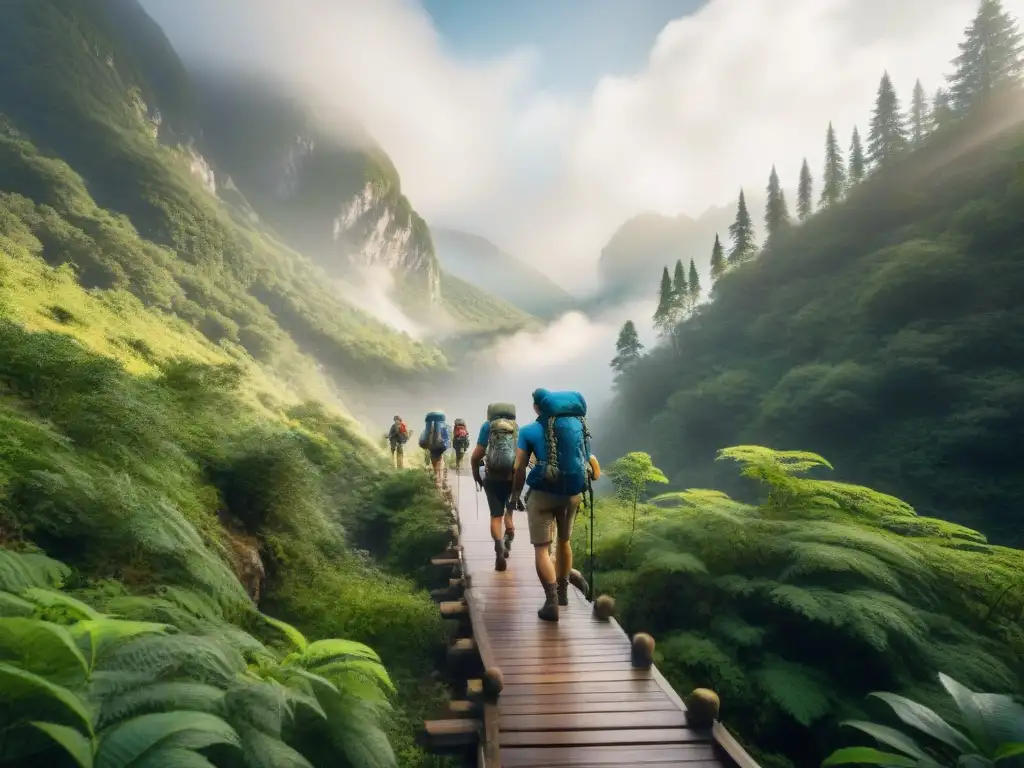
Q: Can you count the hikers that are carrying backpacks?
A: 5